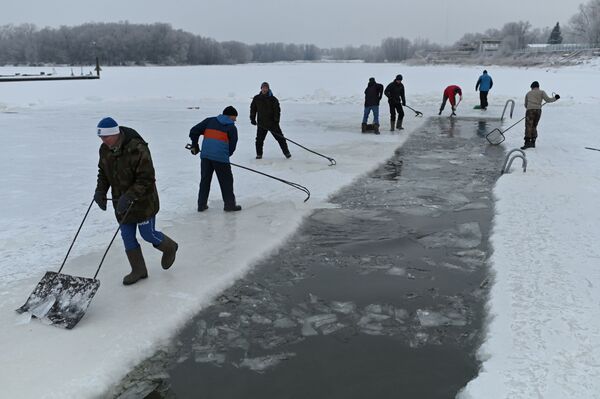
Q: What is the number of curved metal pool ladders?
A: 2